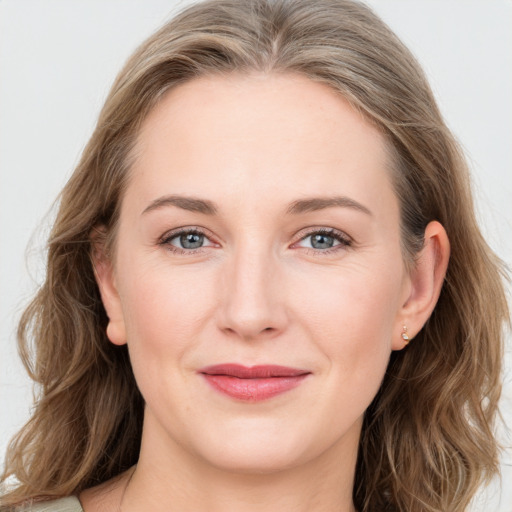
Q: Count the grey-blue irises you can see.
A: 2